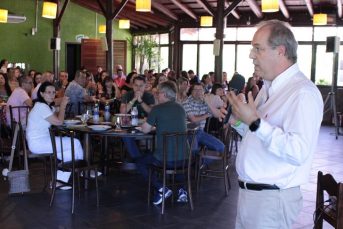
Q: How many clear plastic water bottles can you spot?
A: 3